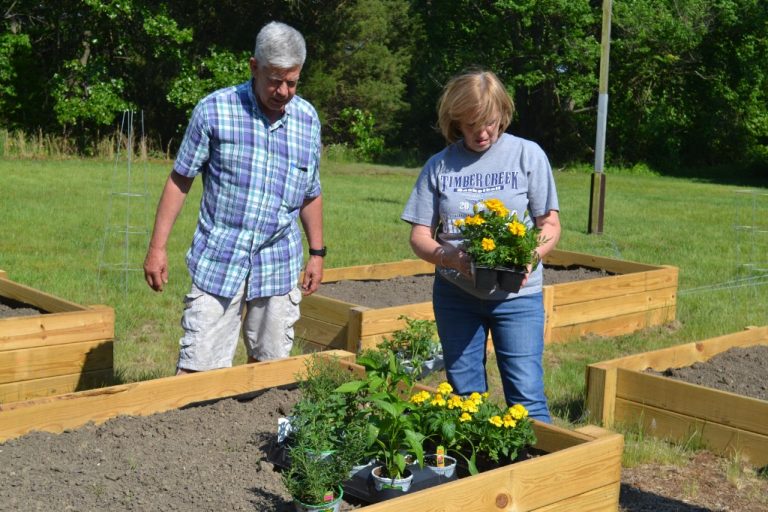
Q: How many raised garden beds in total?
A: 4